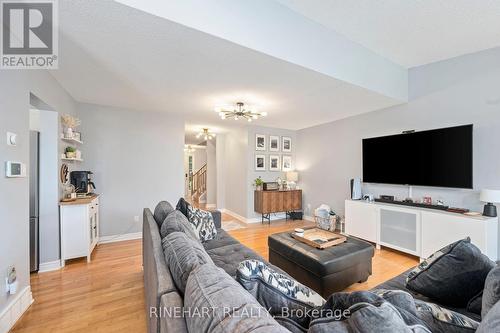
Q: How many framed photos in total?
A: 6